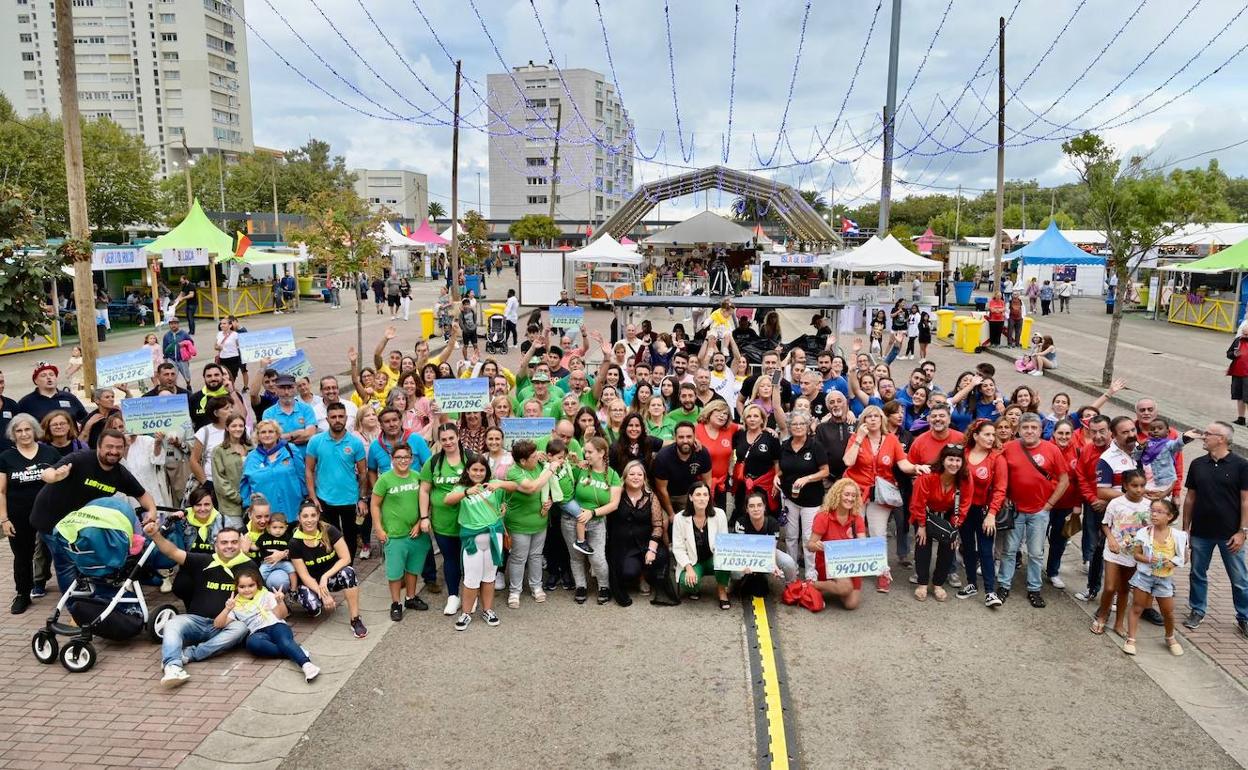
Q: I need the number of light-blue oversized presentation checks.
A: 9